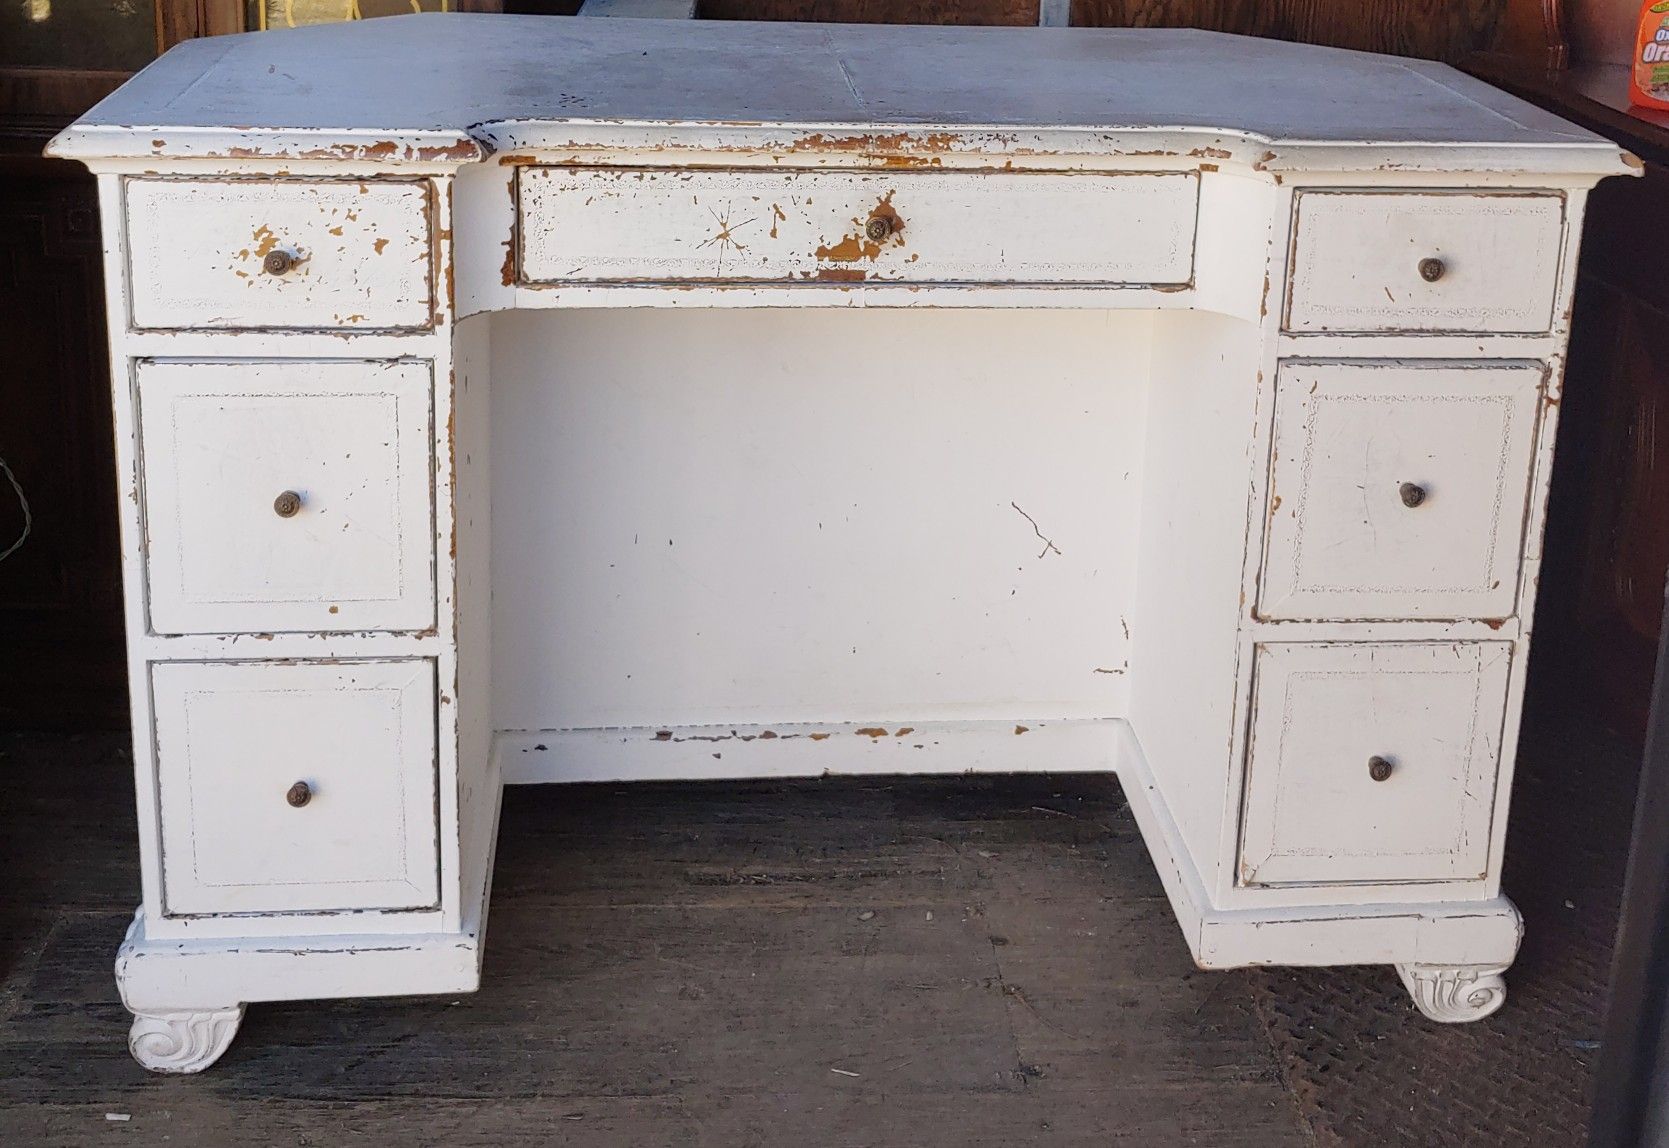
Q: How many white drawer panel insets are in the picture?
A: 7